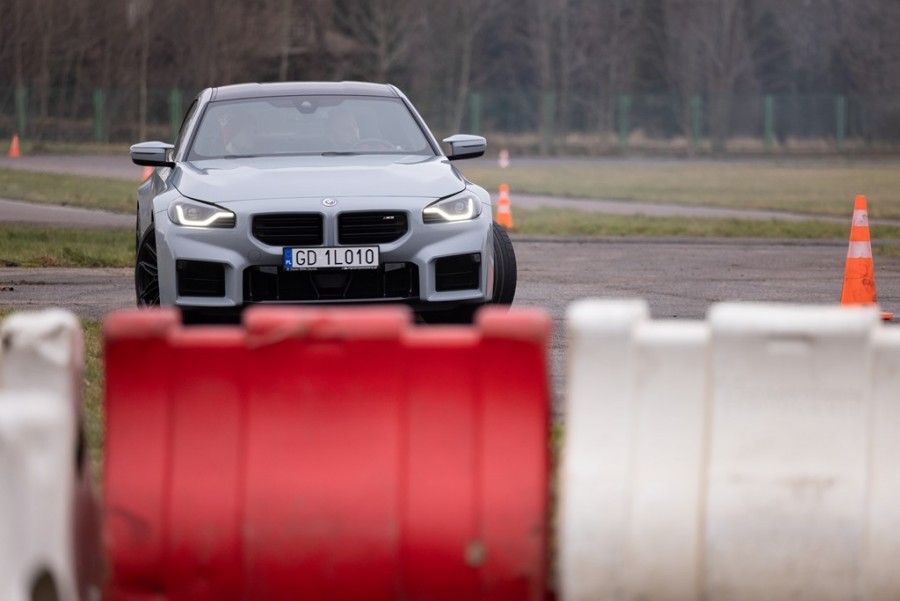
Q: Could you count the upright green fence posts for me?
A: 9